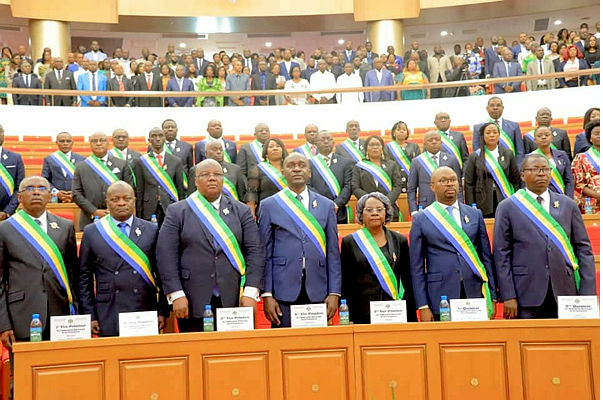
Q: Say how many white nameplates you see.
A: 7